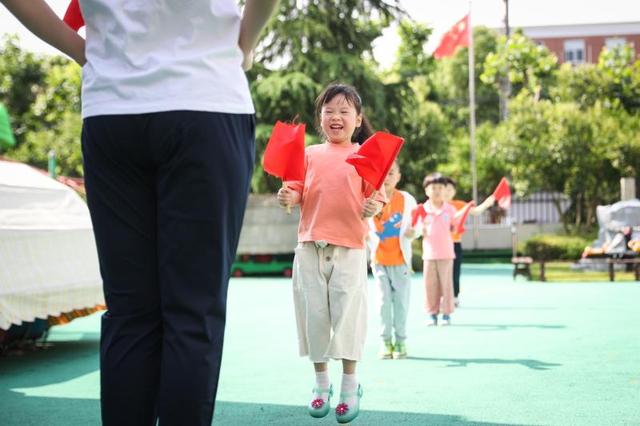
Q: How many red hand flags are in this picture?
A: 5